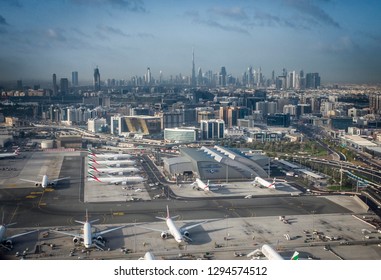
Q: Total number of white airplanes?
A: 13